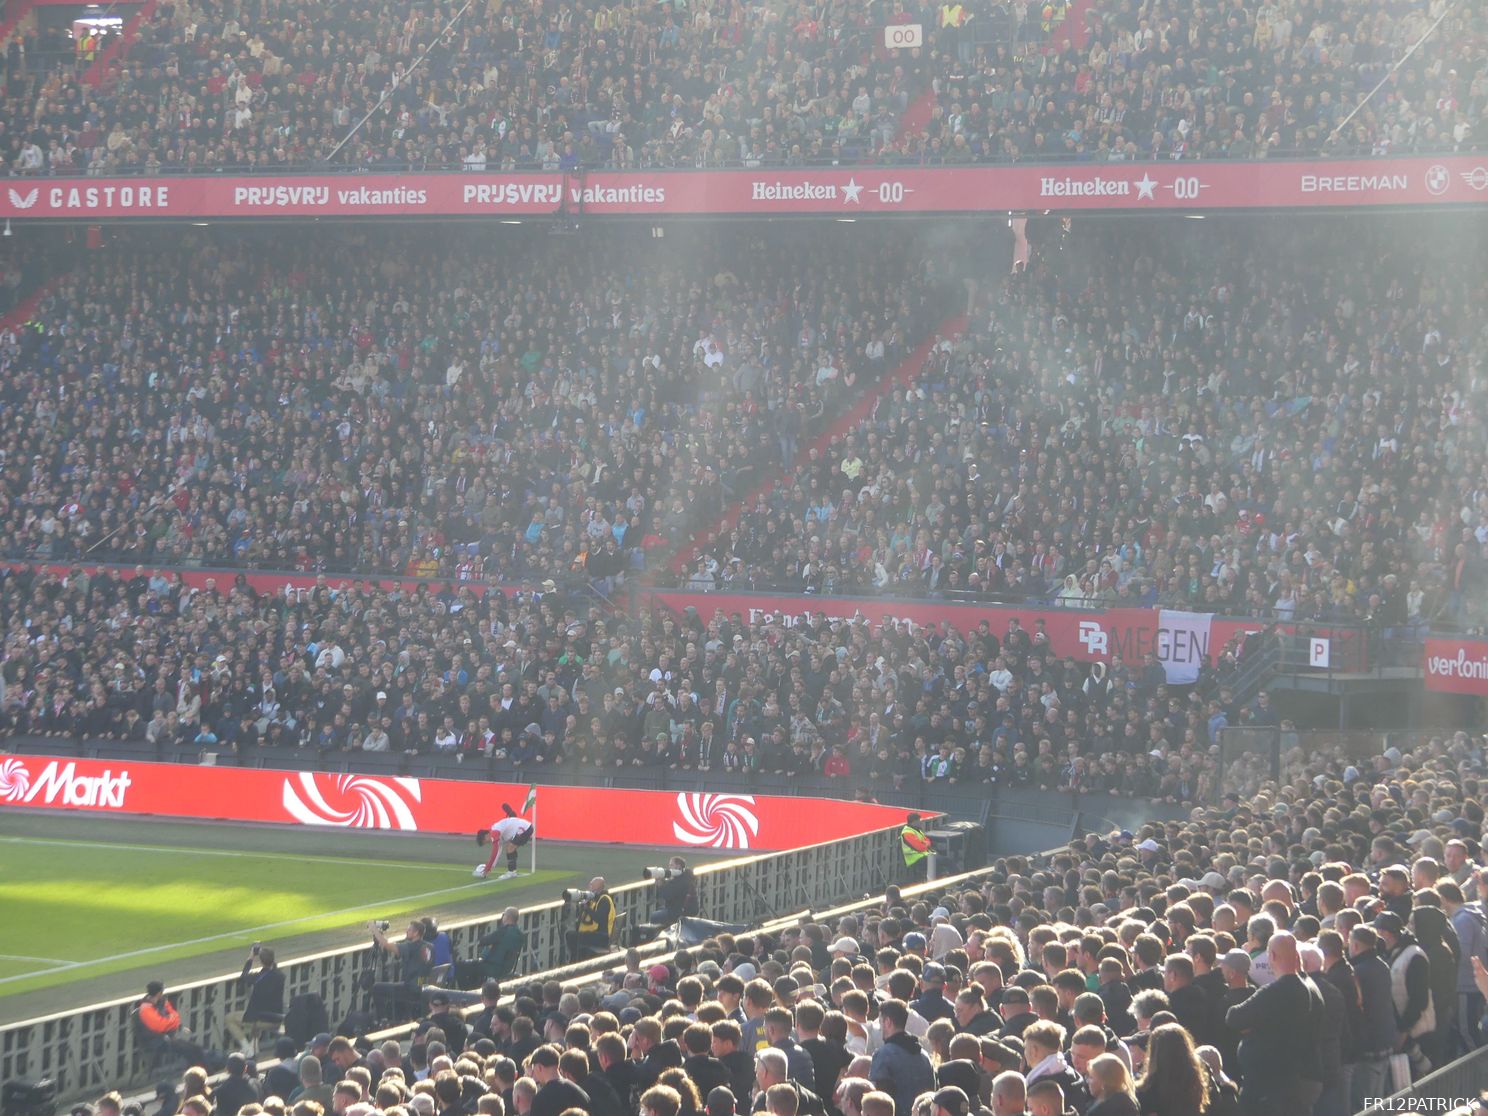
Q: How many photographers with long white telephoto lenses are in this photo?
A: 2